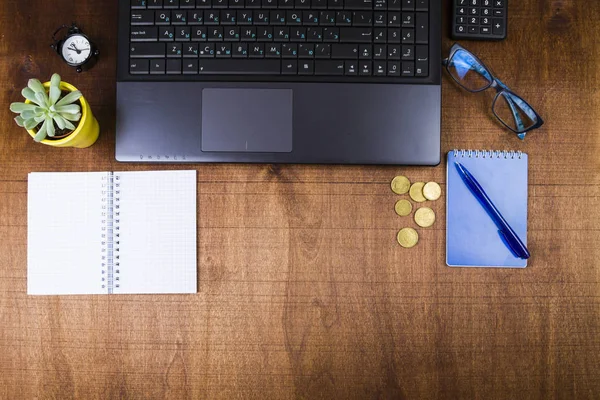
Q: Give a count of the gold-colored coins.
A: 6